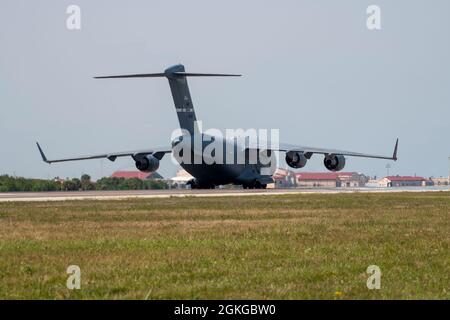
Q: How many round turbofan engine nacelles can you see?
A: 3